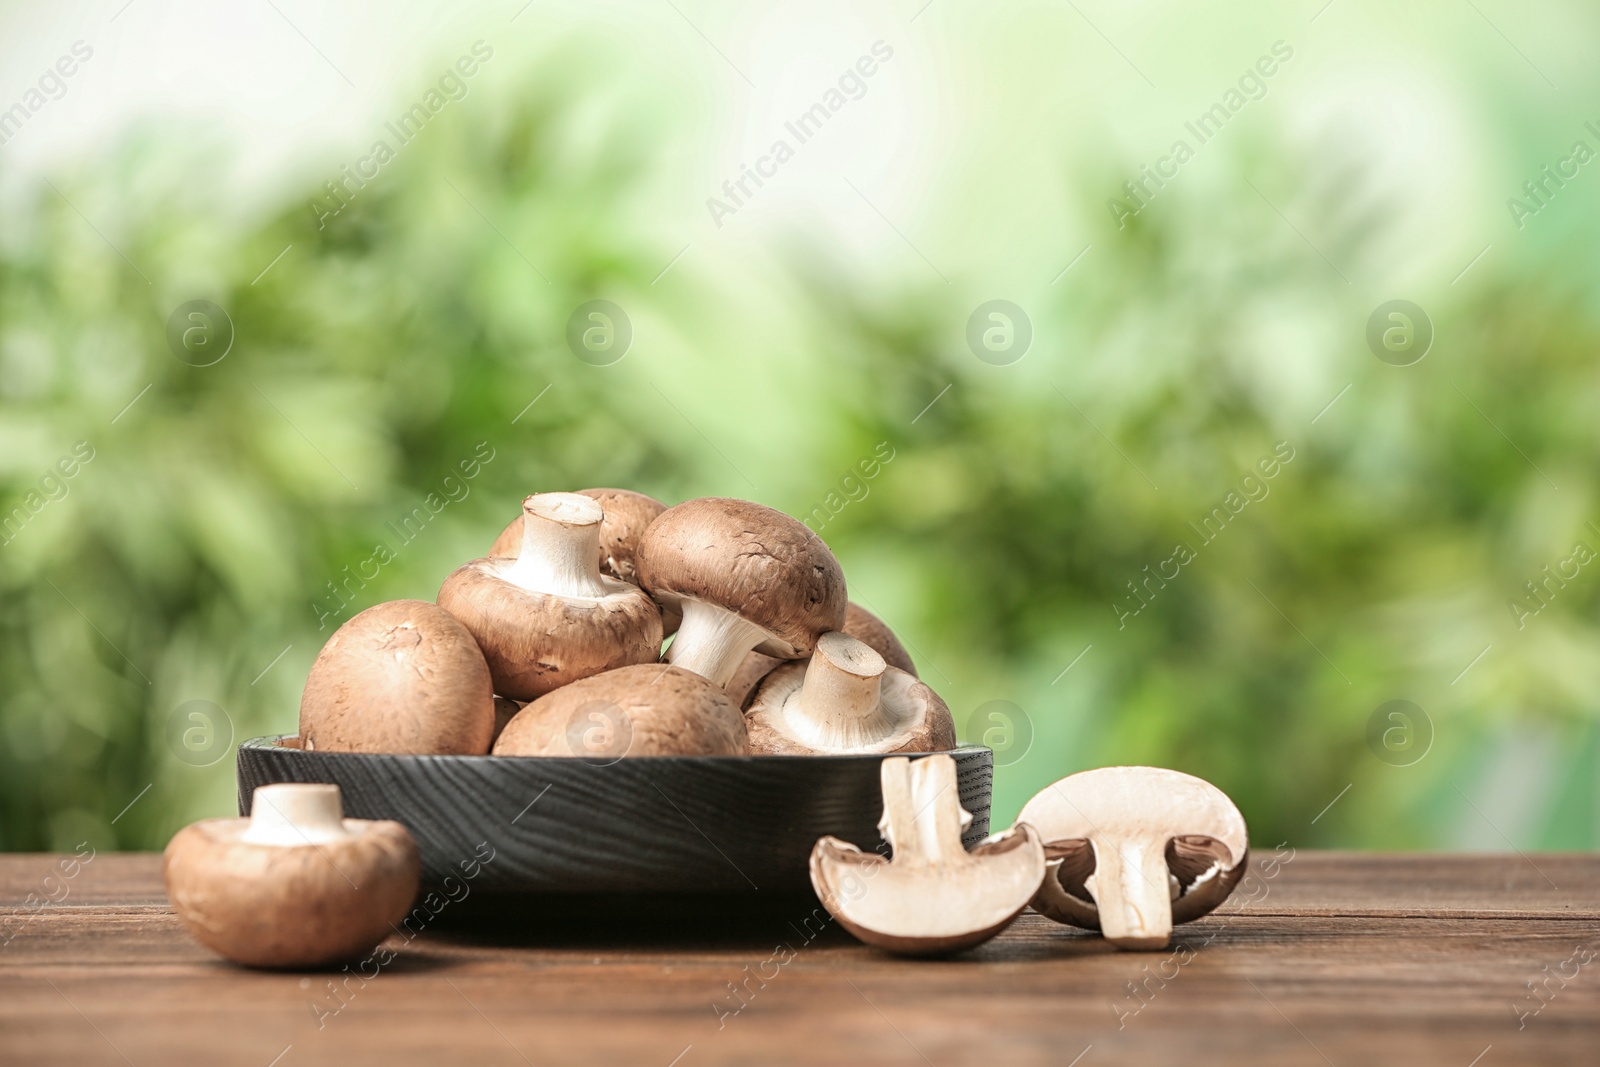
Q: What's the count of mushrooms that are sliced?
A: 2